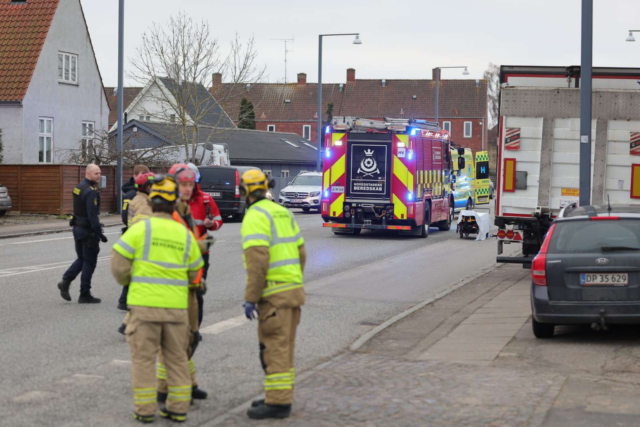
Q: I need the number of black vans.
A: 1